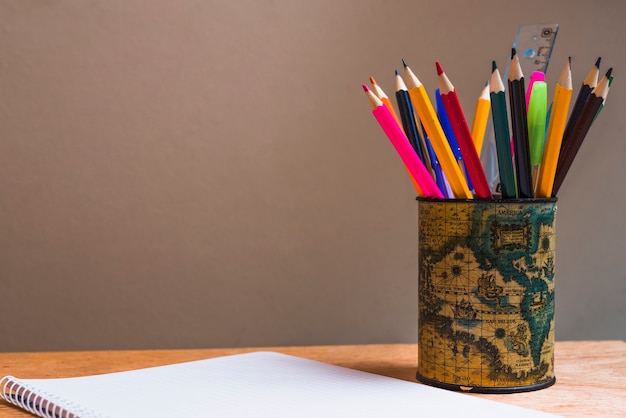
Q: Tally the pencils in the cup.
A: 12